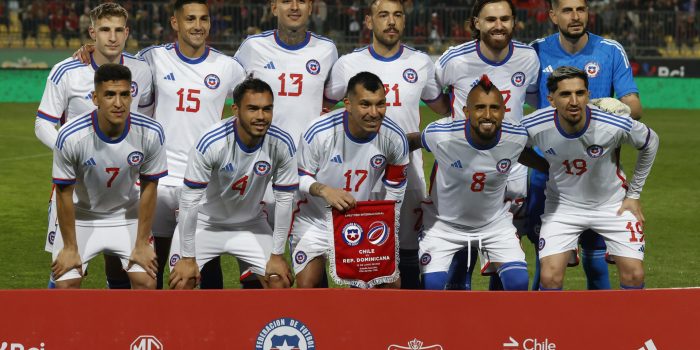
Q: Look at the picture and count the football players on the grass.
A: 11